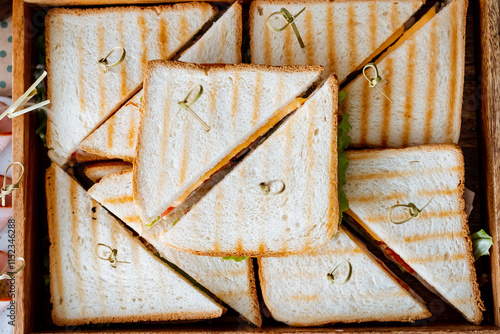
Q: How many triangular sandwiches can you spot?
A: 10